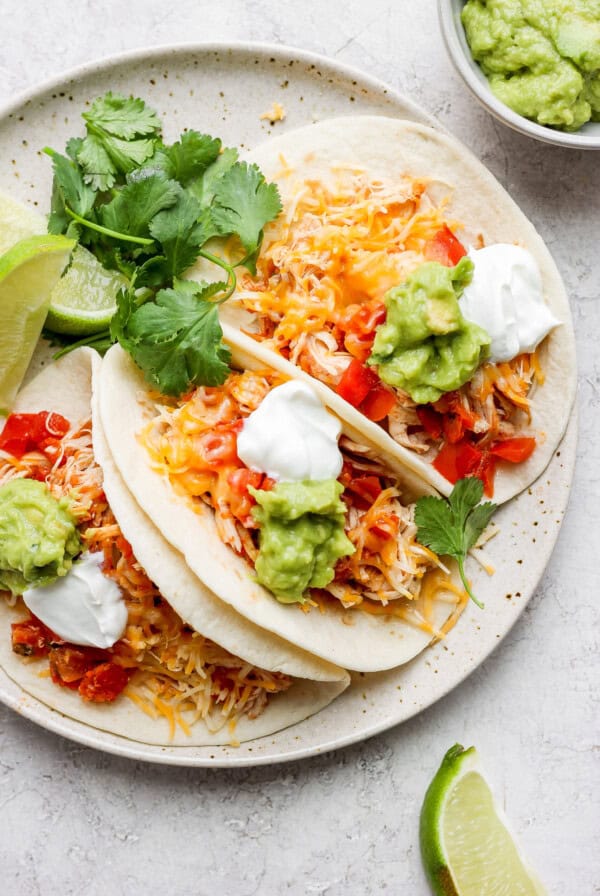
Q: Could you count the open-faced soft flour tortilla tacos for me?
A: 3